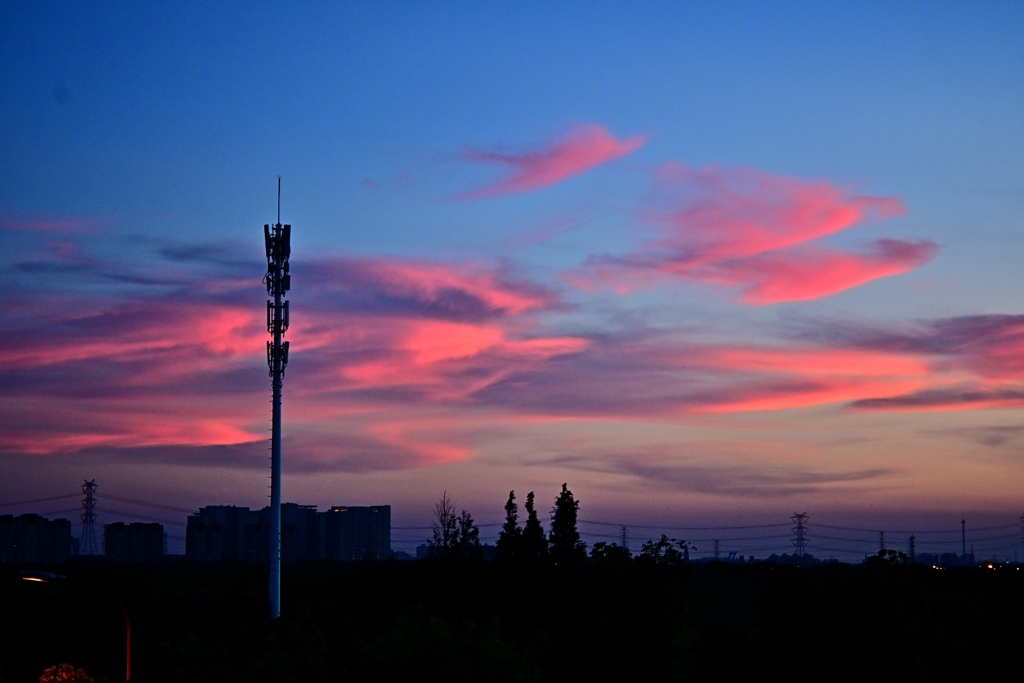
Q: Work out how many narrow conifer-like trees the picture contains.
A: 3